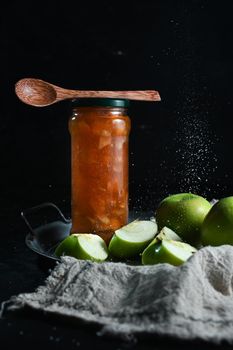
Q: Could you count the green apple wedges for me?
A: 4